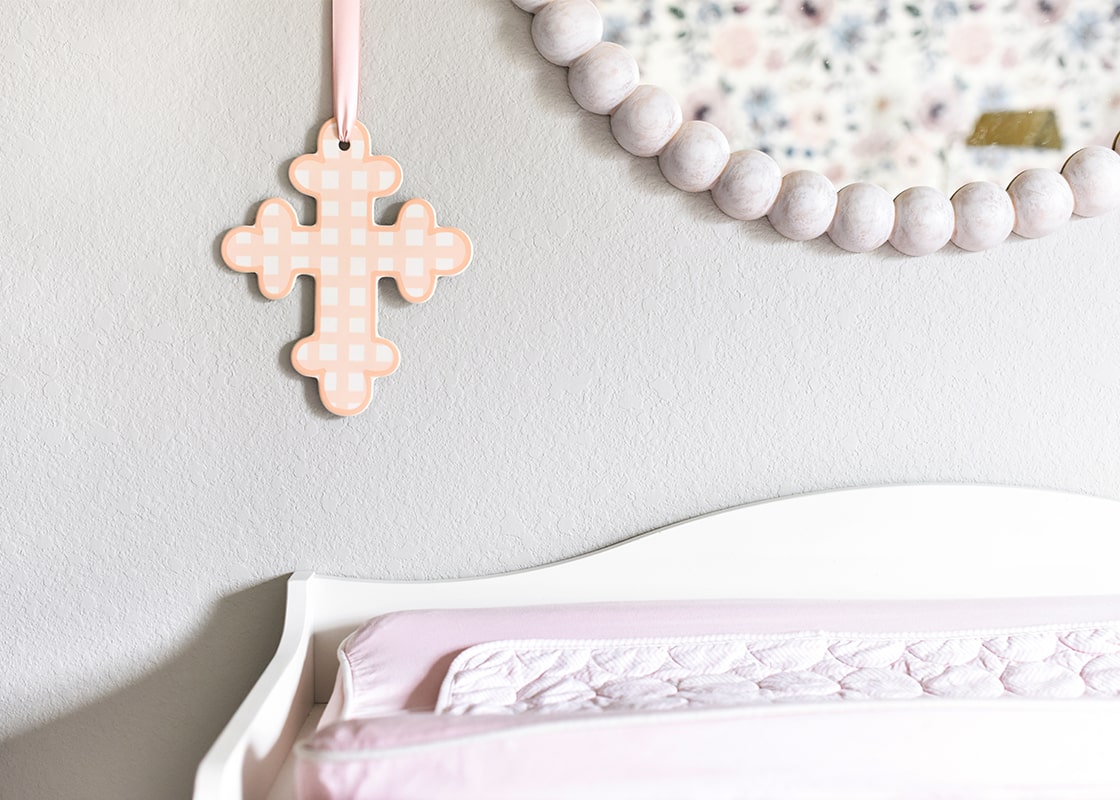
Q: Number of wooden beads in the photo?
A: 13